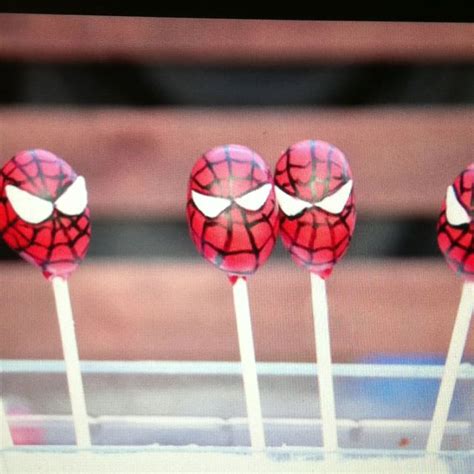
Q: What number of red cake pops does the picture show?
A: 4